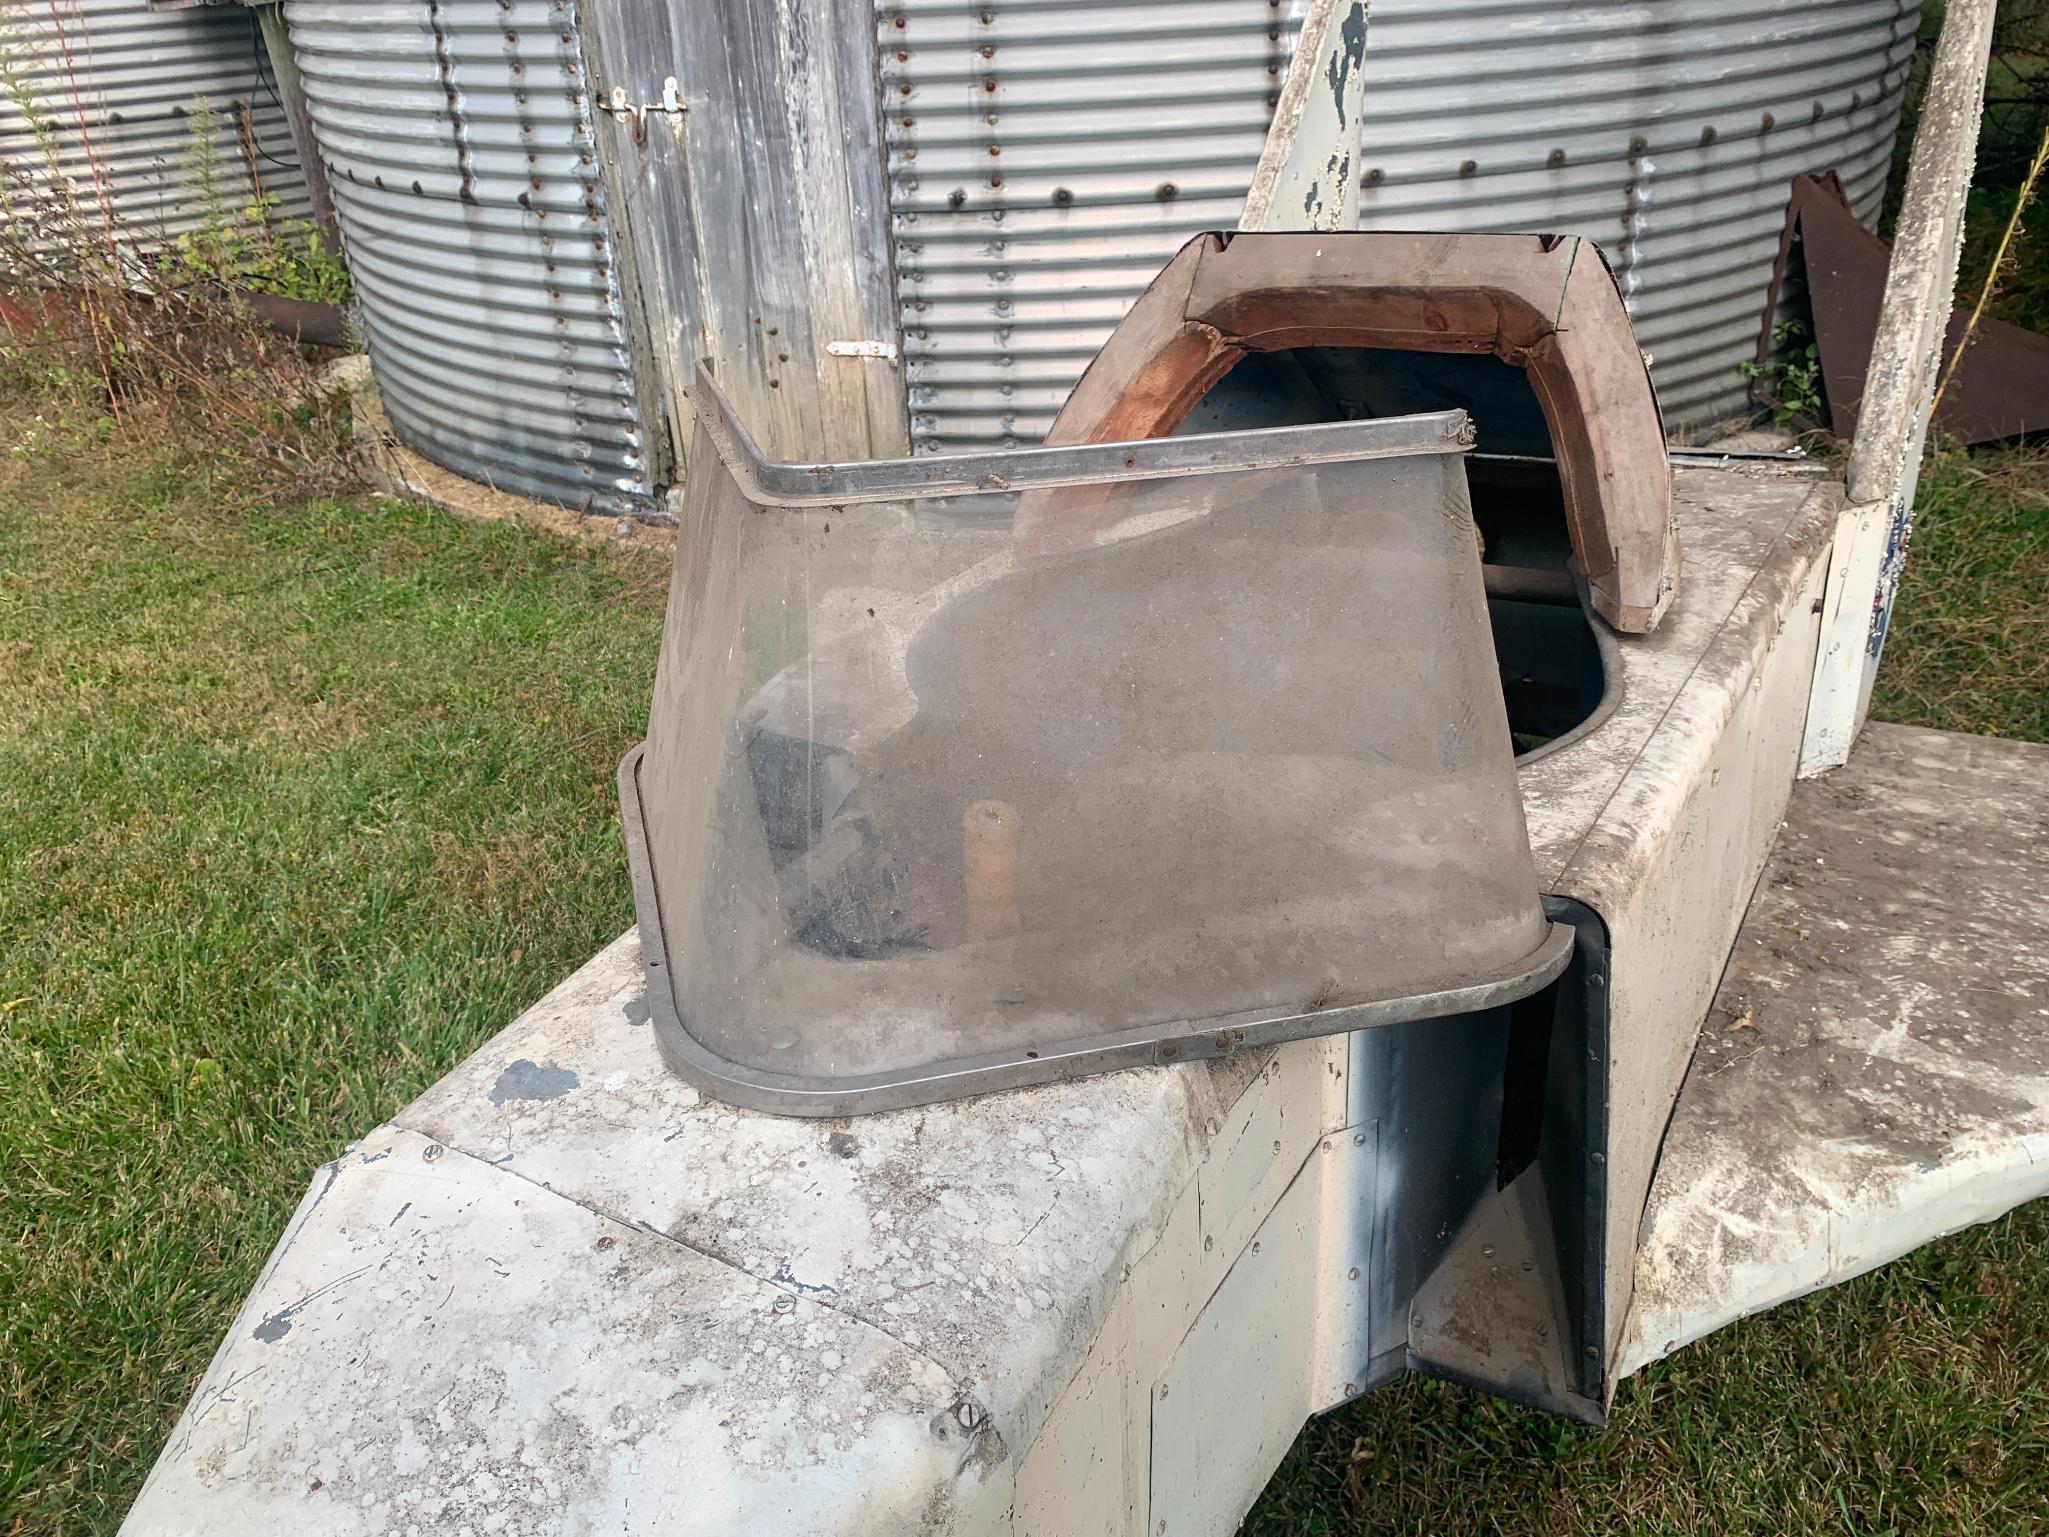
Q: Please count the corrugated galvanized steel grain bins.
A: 2